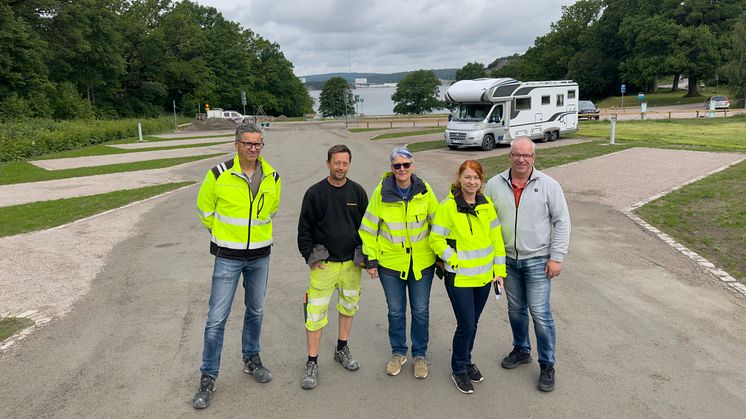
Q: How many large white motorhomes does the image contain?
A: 1